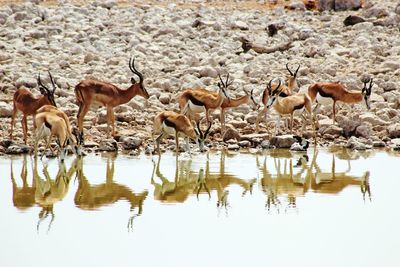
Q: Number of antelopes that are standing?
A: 10